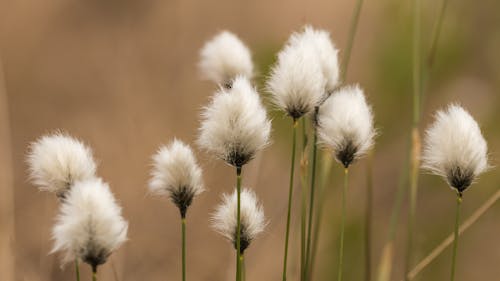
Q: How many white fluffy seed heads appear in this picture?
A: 10